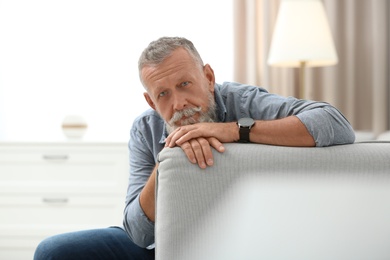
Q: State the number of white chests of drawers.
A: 1